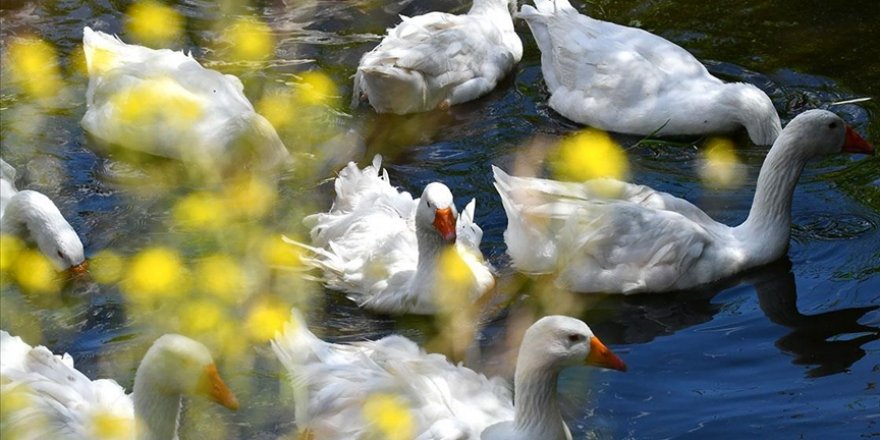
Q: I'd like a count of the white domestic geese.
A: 8